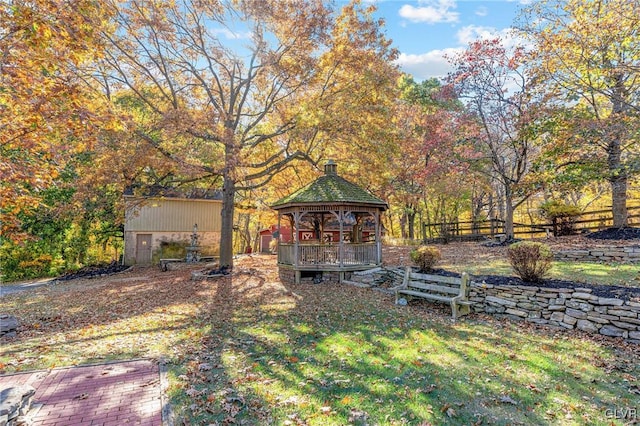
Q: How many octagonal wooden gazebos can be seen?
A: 1